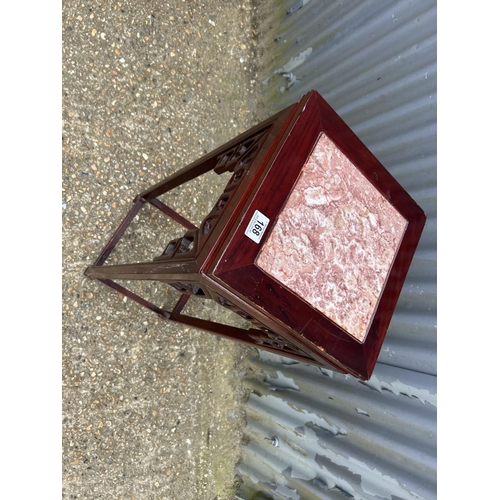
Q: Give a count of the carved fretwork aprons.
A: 2